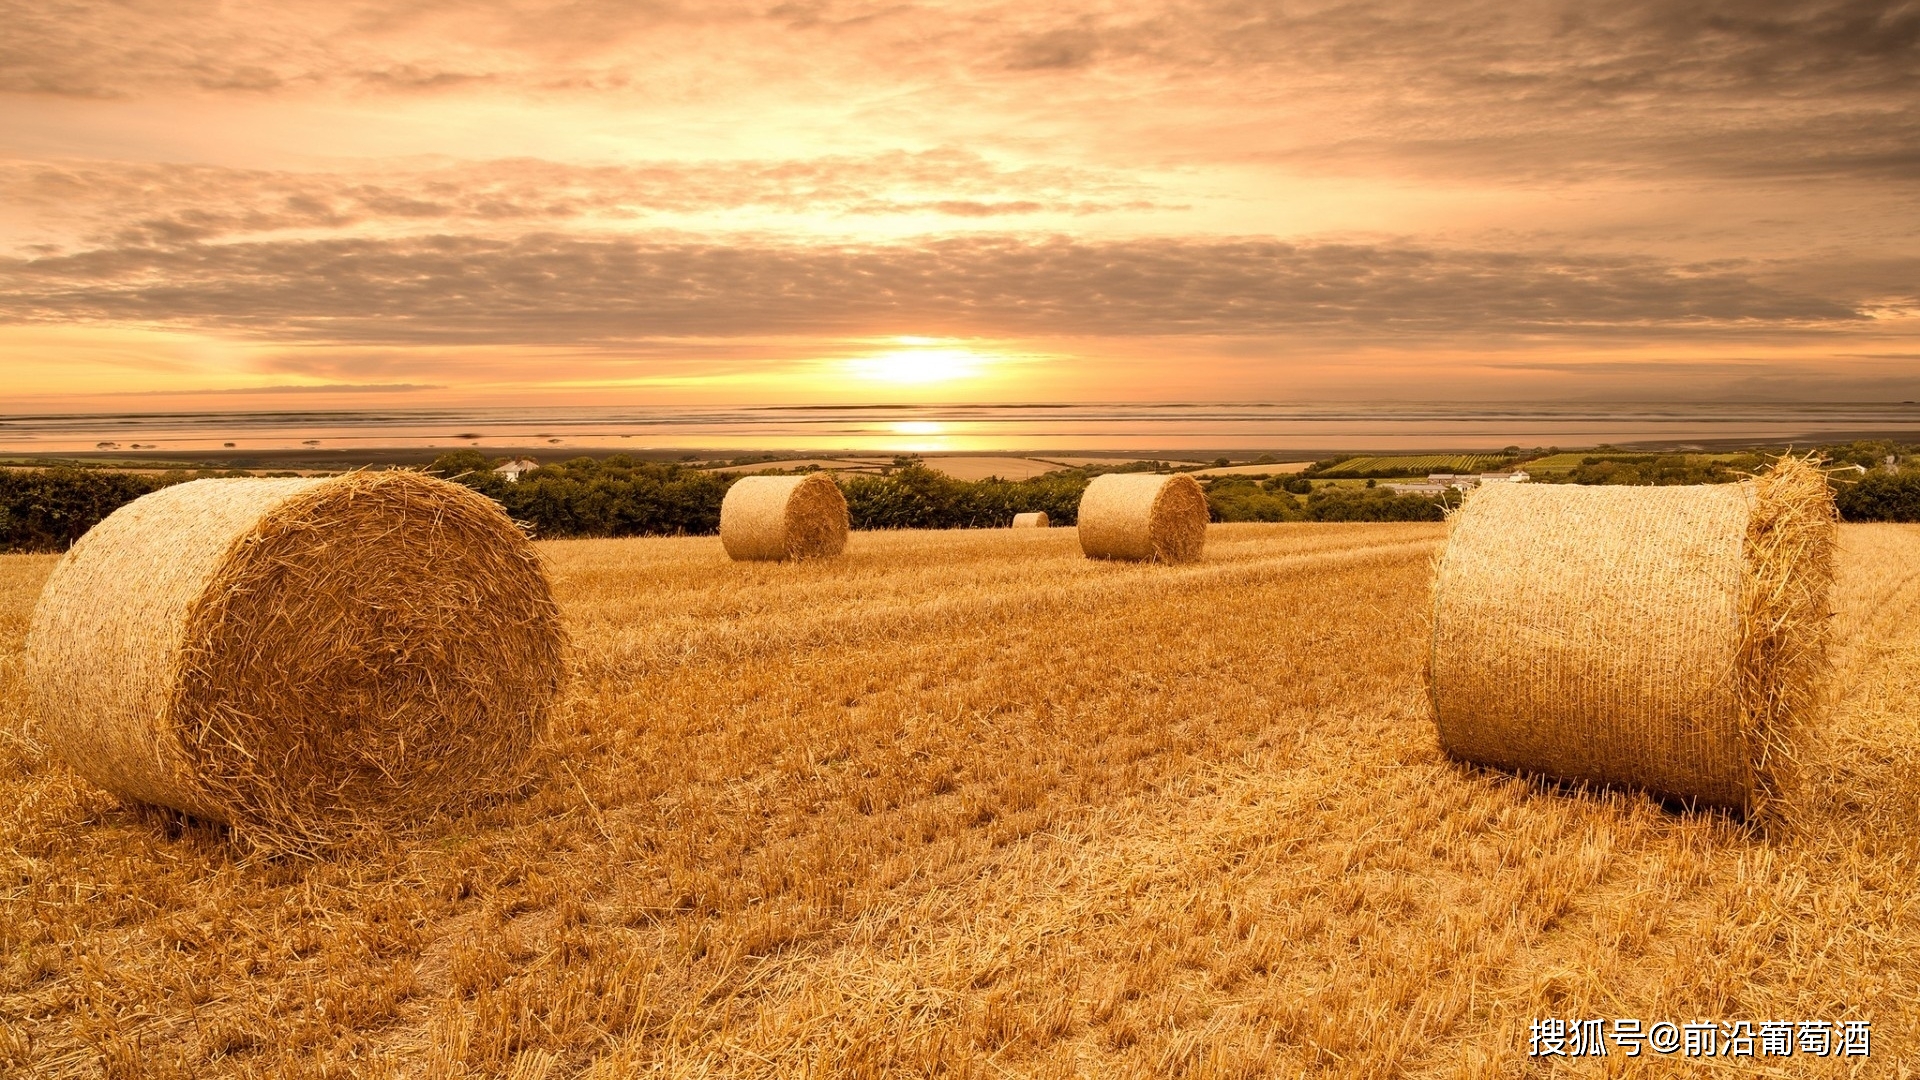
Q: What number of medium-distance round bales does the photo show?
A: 2